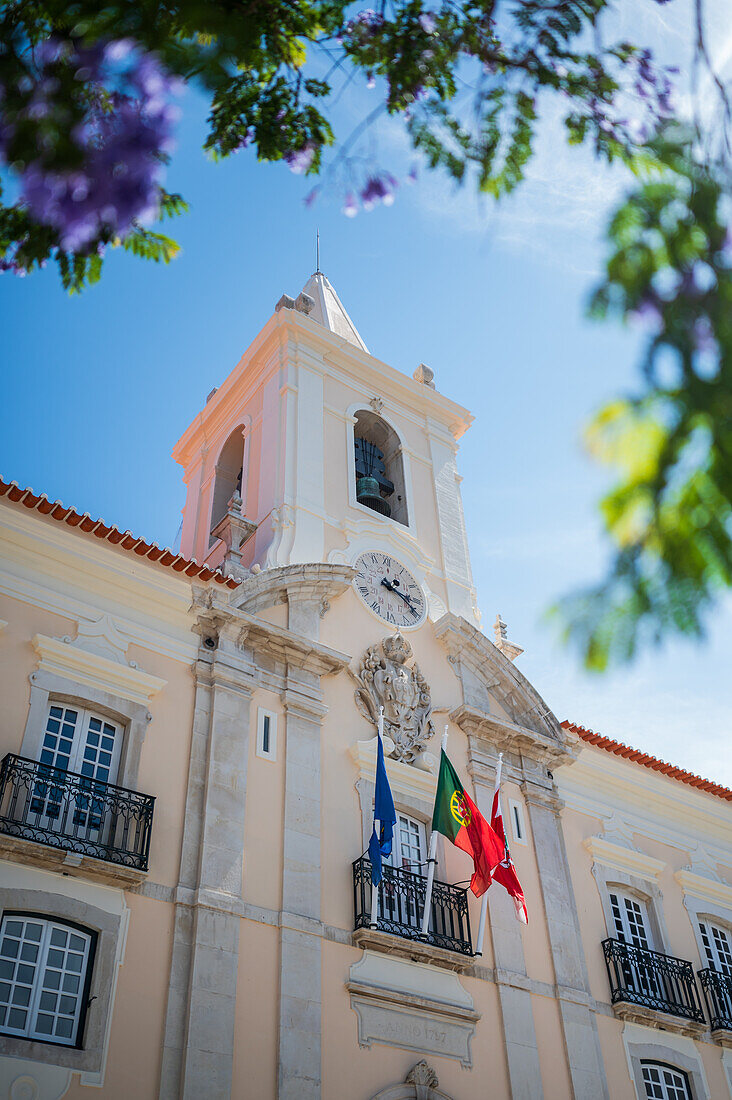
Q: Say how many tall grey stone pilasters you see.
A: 4